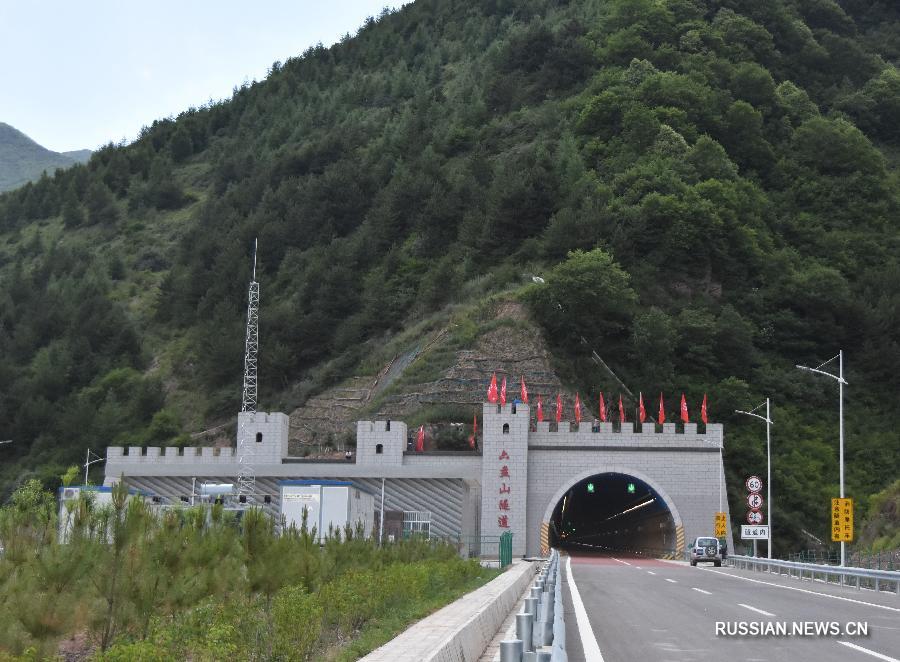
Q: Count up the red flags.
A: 14